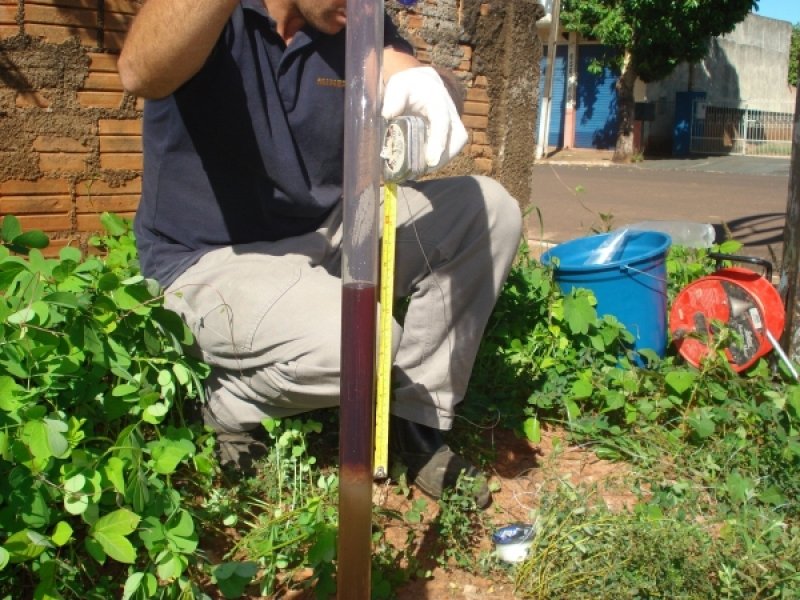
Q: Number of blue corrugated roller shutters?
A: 2